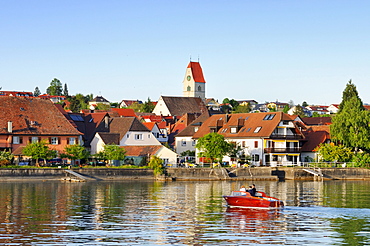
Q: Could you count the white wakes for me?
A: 1